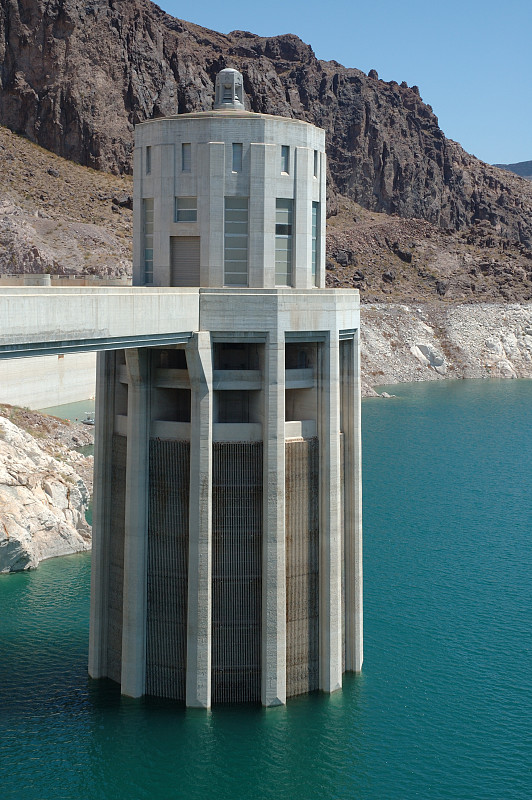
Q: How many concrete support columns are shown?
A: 6